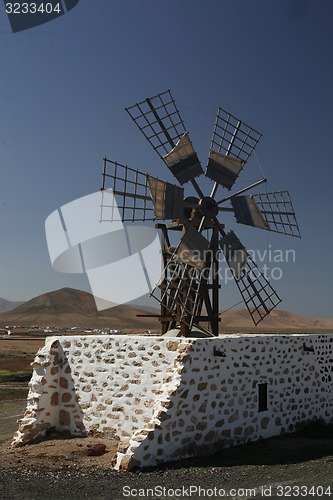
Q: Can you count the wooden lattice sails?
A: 6